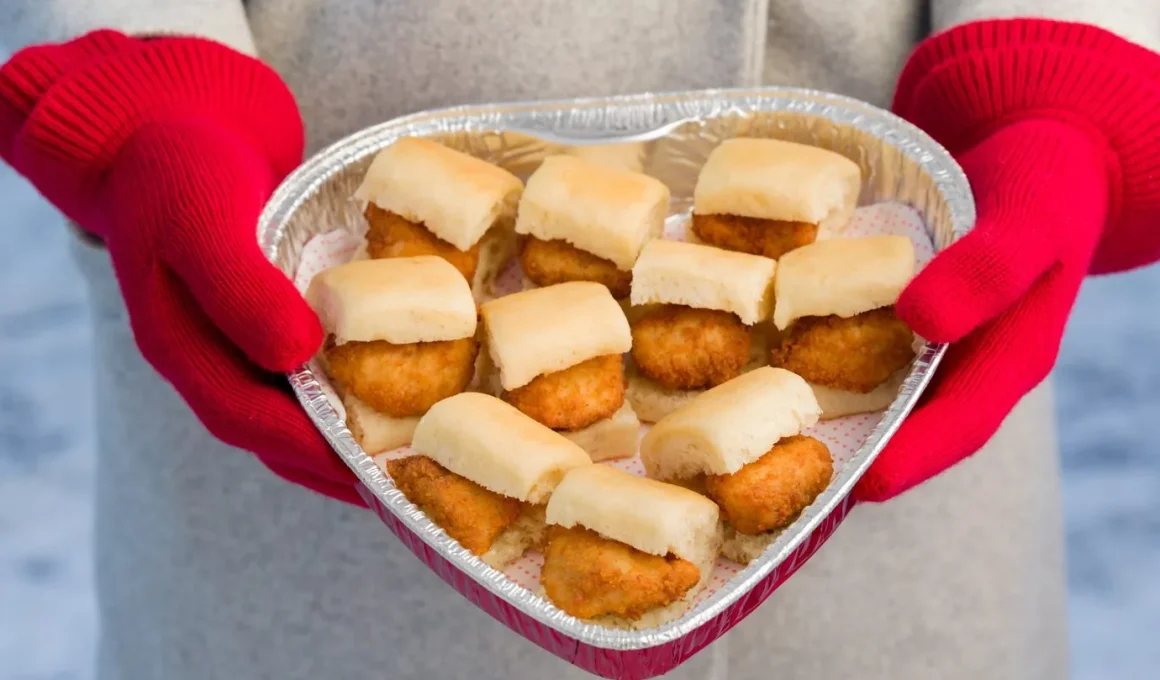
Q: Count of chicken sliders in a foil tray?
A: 10